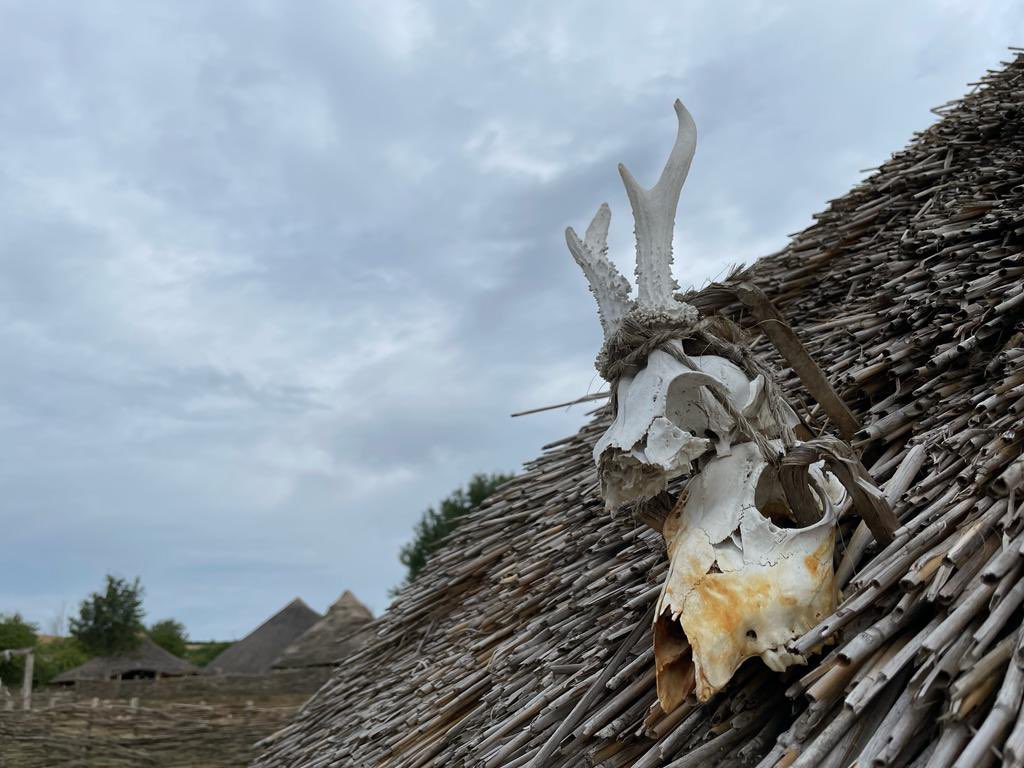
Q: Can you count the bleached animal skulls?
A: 2